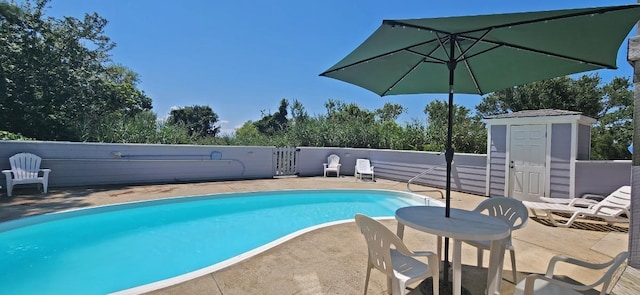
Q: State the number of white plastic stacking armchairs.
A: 3